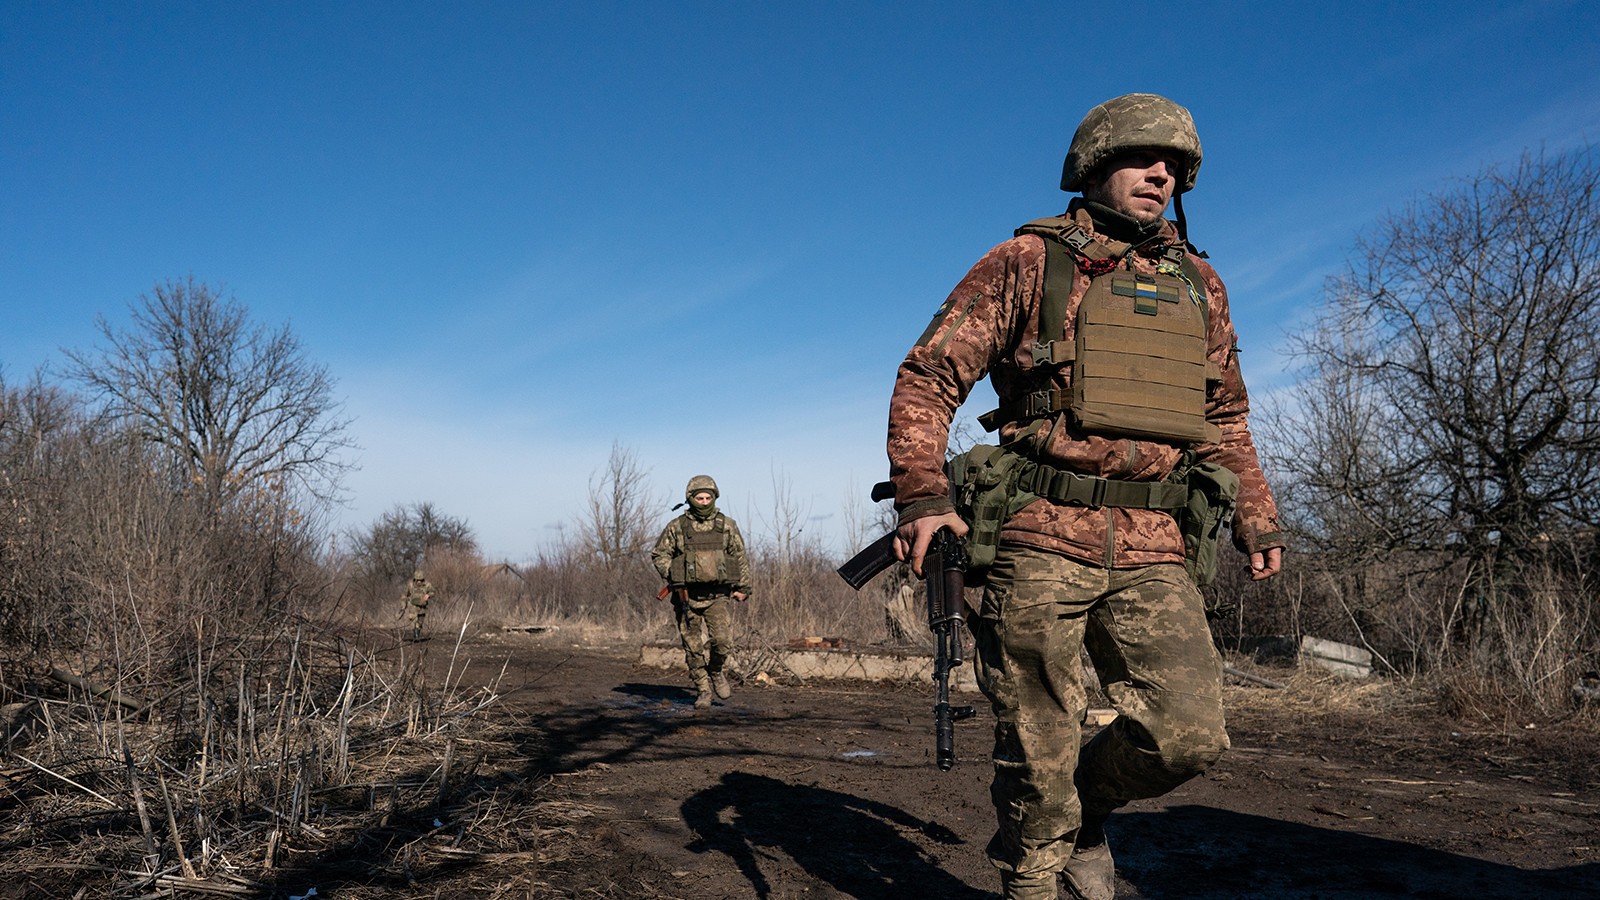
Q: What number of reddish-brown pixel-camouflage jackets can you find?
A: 1